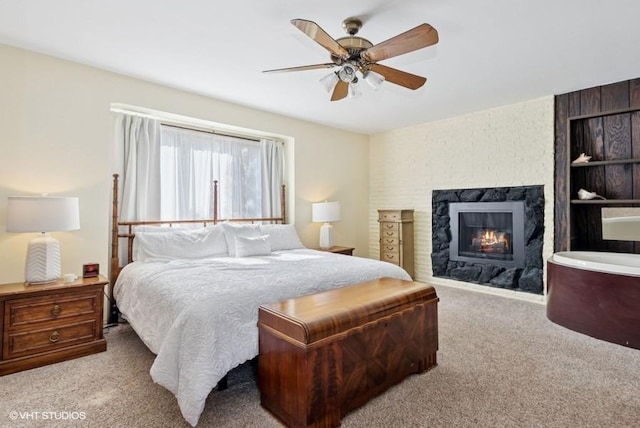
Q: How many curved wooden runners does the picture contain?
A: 0